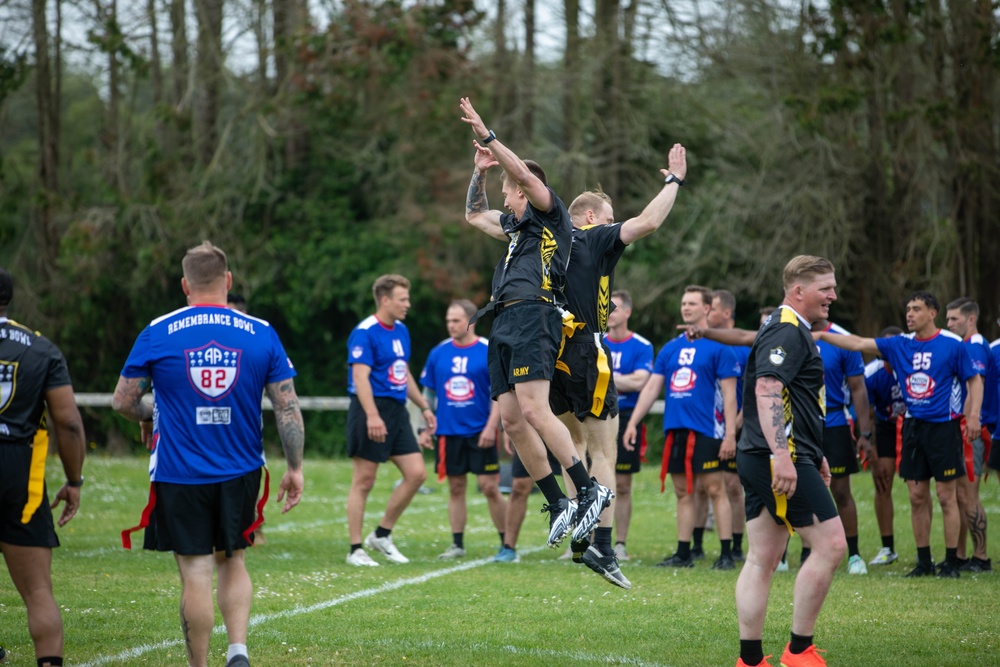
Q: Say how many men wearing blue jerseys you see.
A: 11